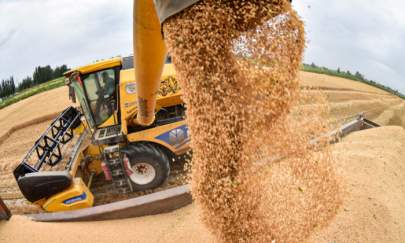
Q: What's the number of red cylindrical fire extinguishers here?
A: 2